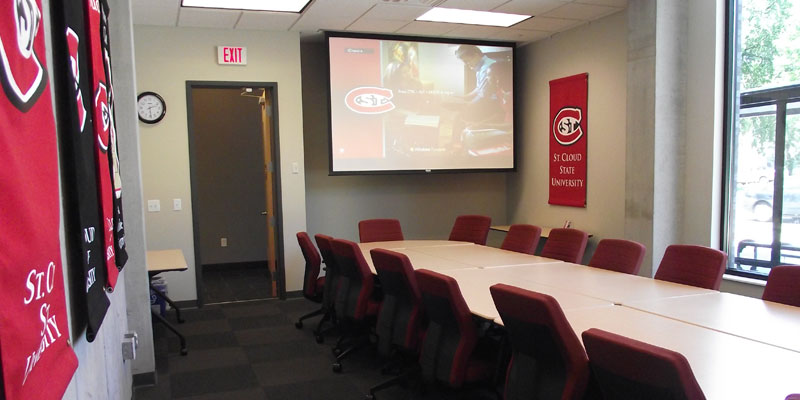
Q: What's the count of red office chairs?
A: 14